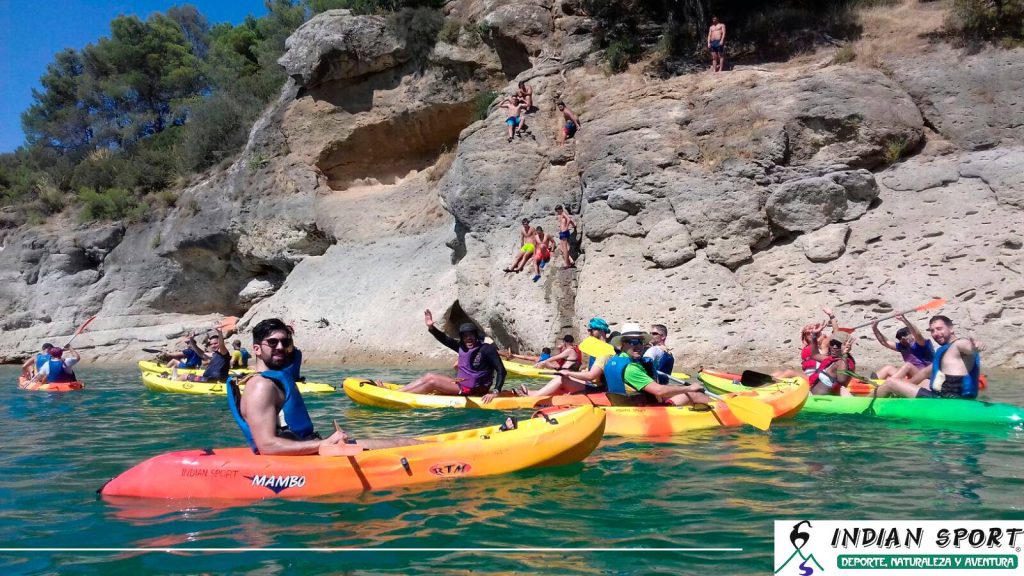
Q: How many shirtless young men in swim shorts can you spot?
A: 7